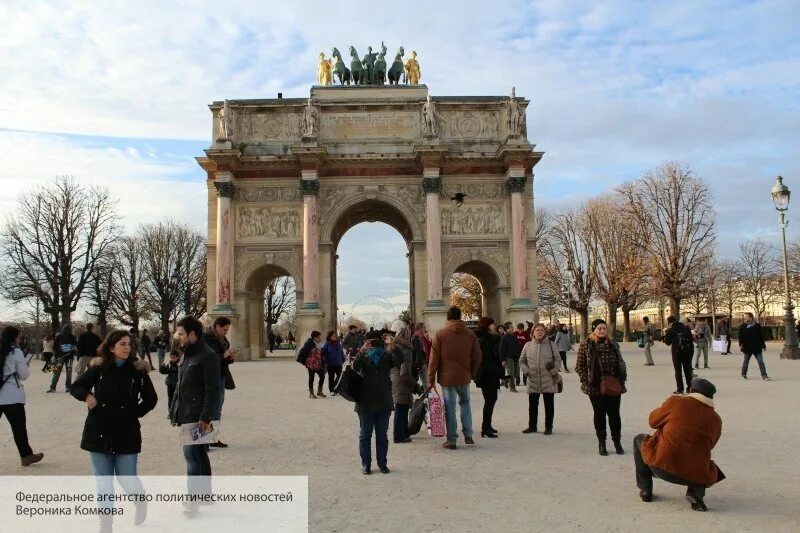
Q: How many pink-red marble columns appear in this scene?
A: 4